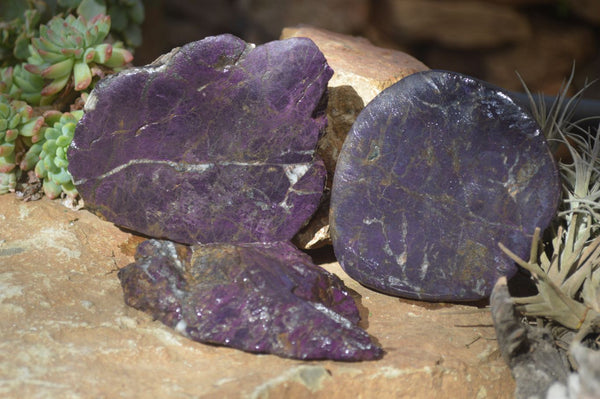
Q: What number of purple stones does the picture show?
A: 3